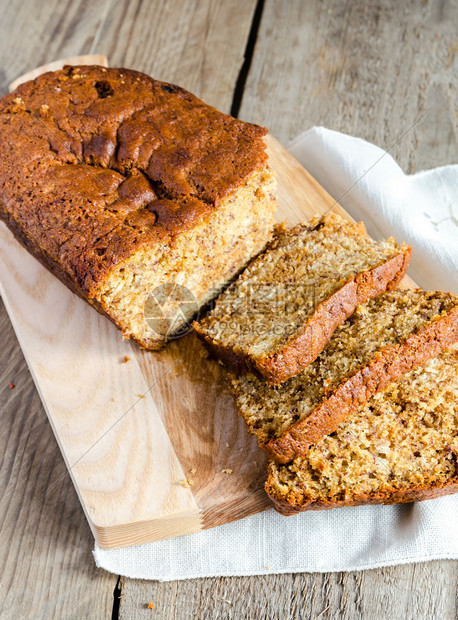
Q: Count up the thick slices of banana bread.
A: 3